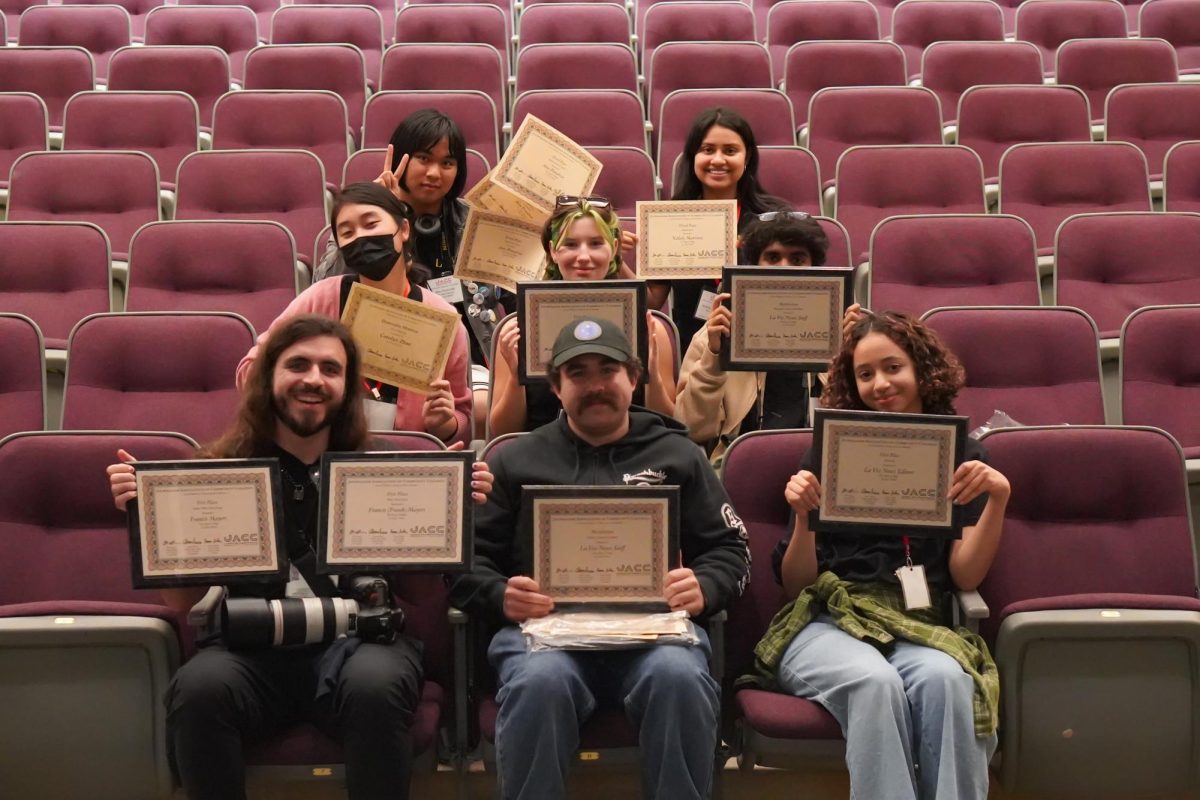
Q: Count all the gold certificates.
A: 5